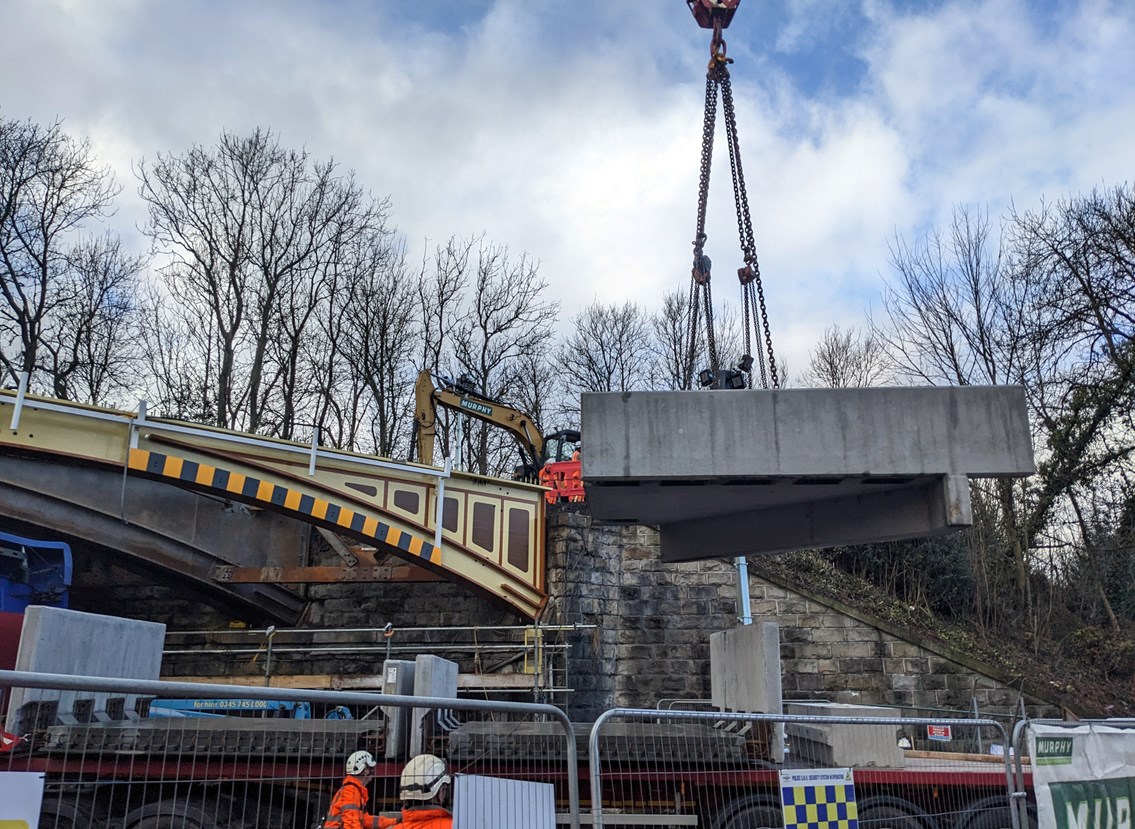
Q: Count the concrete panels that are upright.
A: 4